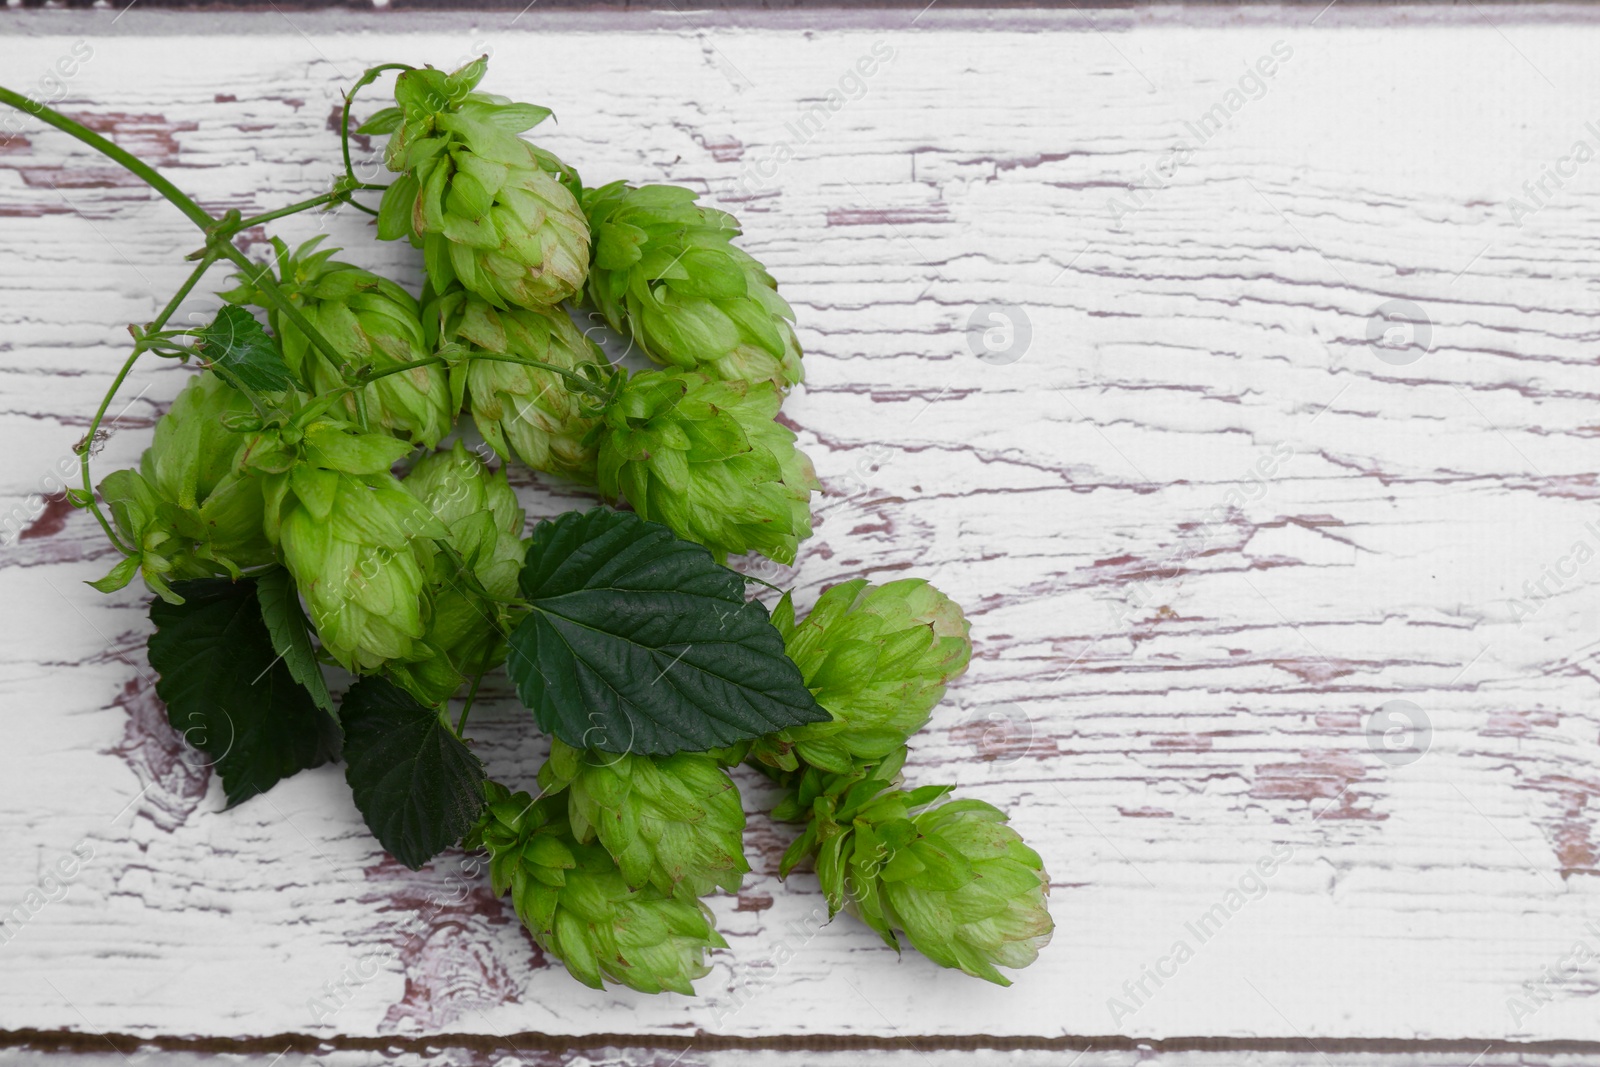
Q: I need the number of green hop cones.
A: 12